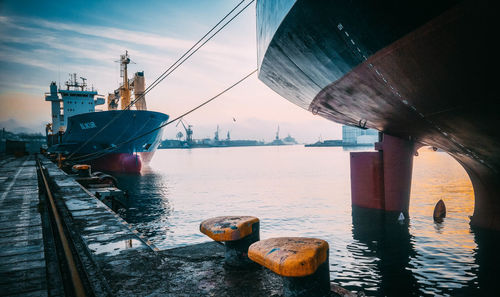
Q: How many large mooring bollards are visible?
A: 2